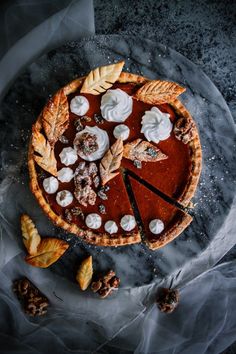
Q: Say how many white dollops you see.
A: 13